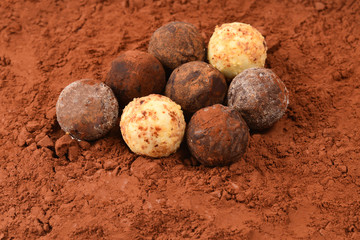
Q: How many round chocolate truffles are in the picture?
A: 8